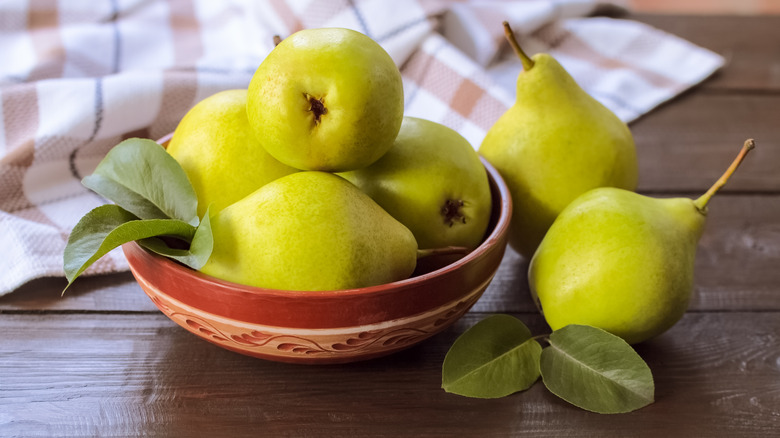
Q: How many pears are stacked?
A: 4